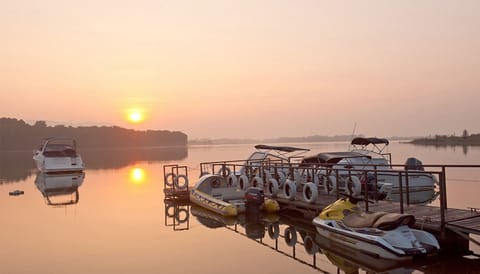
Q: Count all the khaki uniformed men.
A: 0